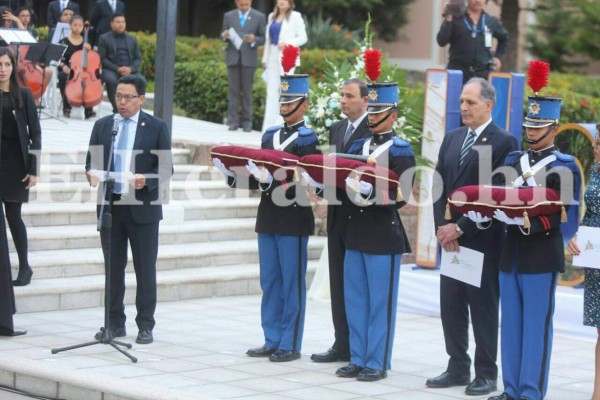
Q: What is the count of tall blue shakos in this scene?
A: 3